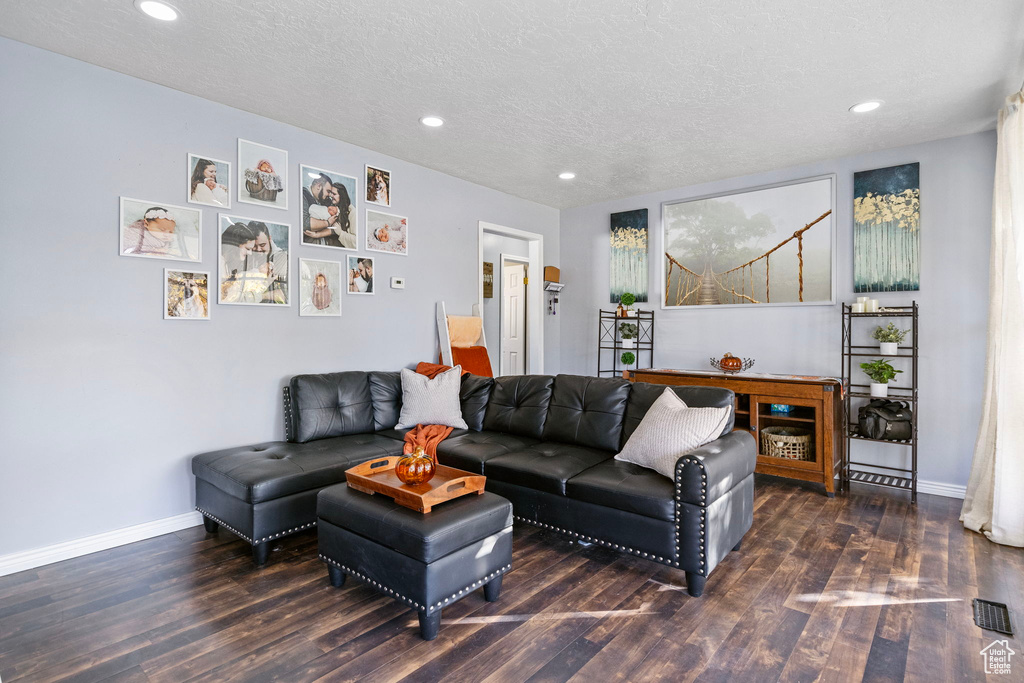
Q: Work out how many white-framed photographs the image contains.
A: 10